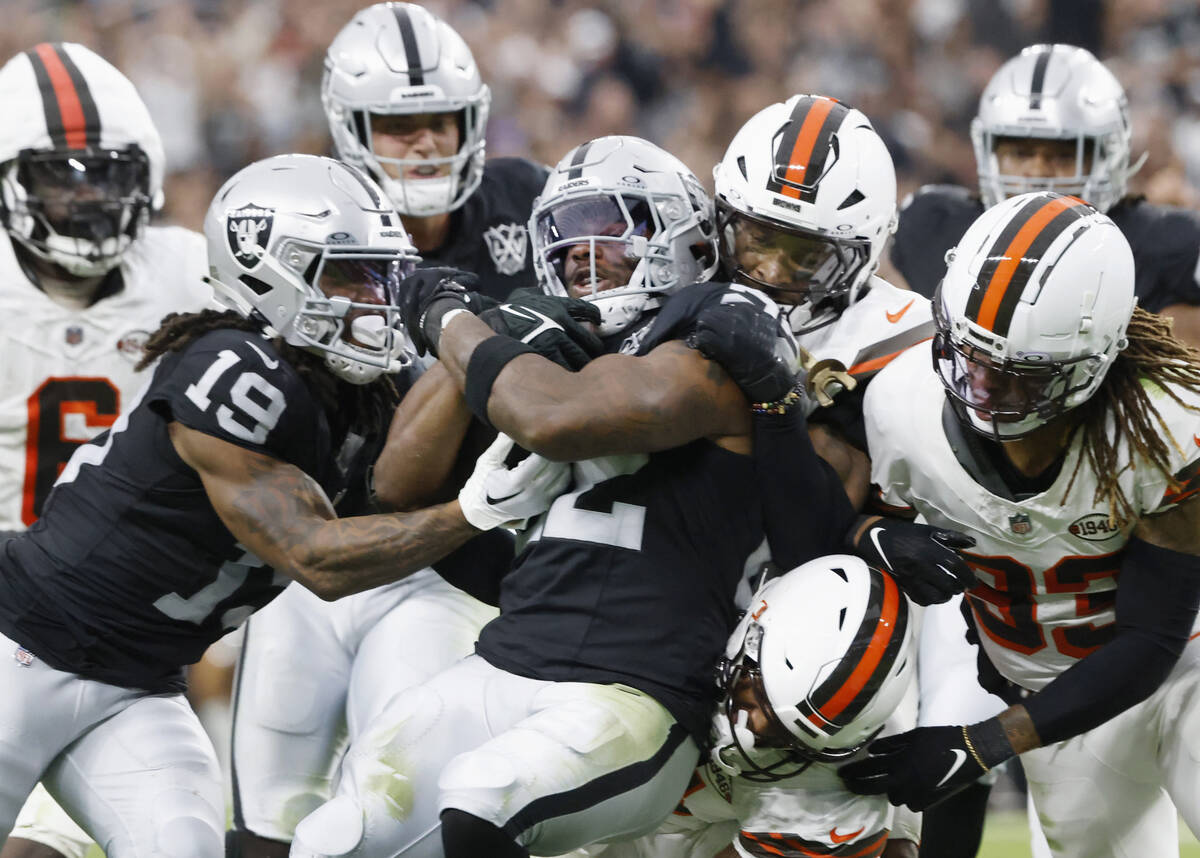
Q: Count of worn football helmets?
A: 8